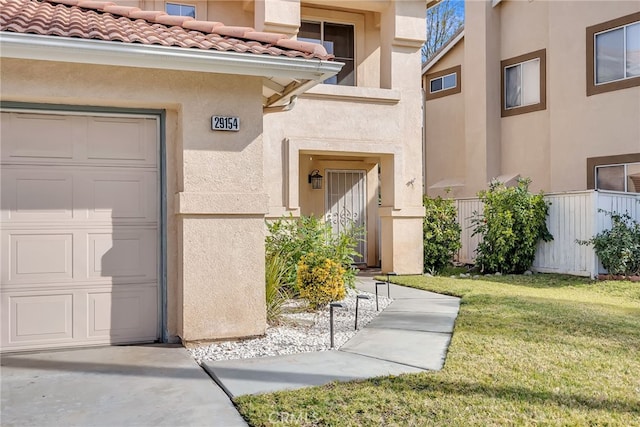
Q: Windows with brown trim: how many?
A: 4